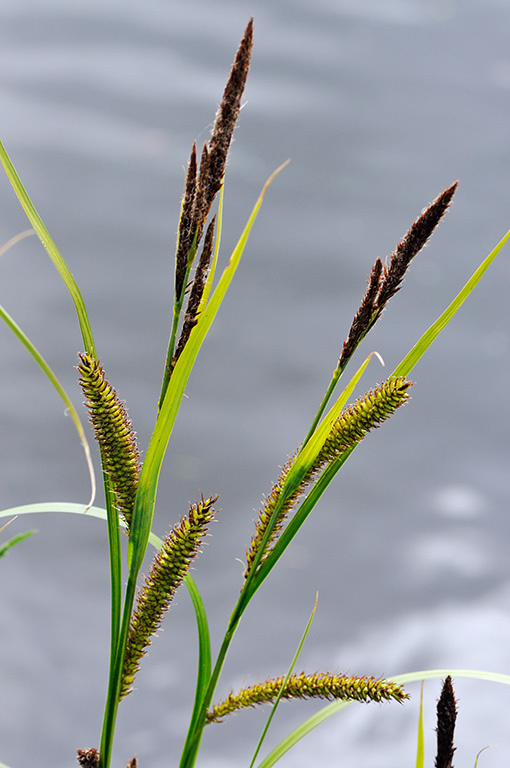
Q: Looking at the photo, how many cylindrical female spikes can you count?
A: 4